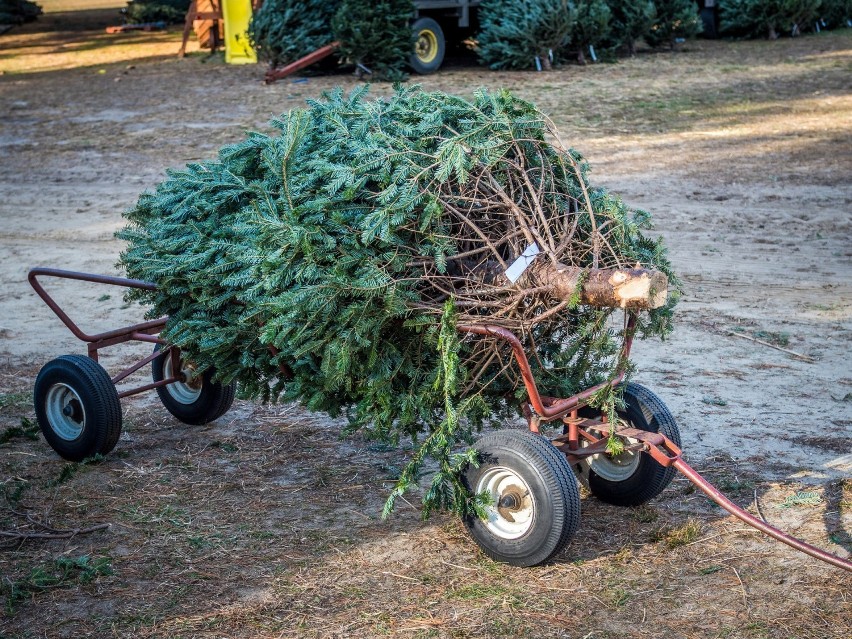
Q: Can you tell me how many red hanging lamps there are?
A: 0